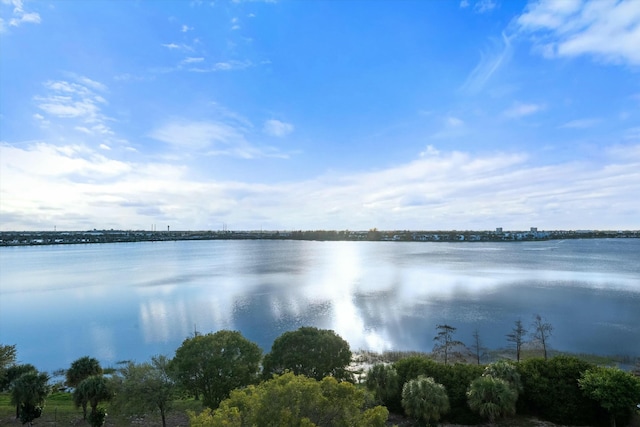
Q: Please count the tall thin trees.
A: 4